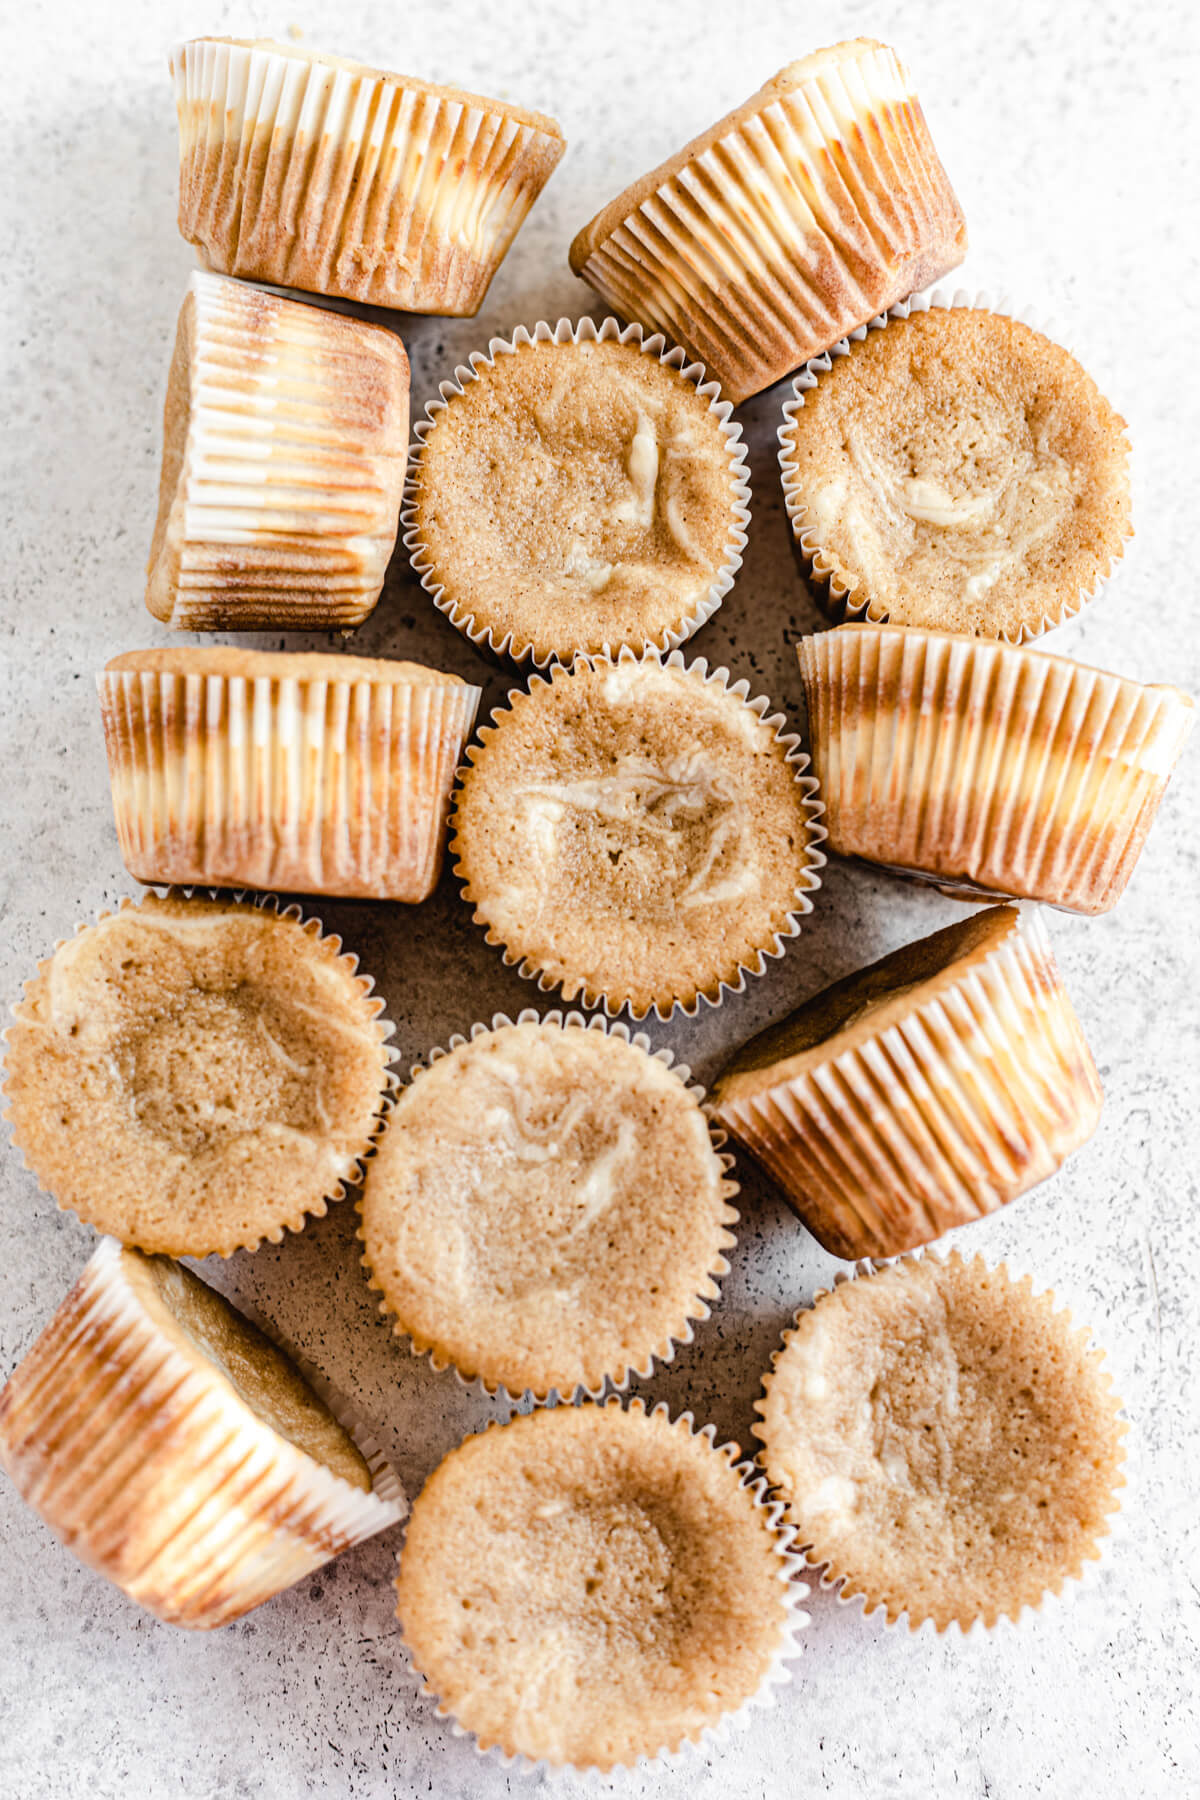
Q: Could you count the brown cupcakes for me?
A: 14